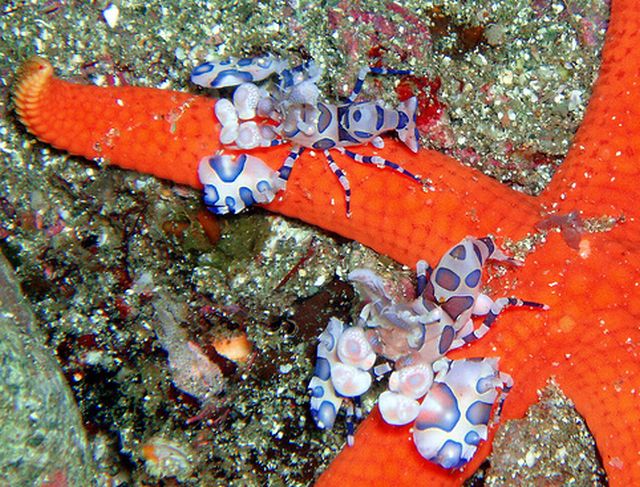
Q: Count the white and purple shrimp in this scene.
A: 2